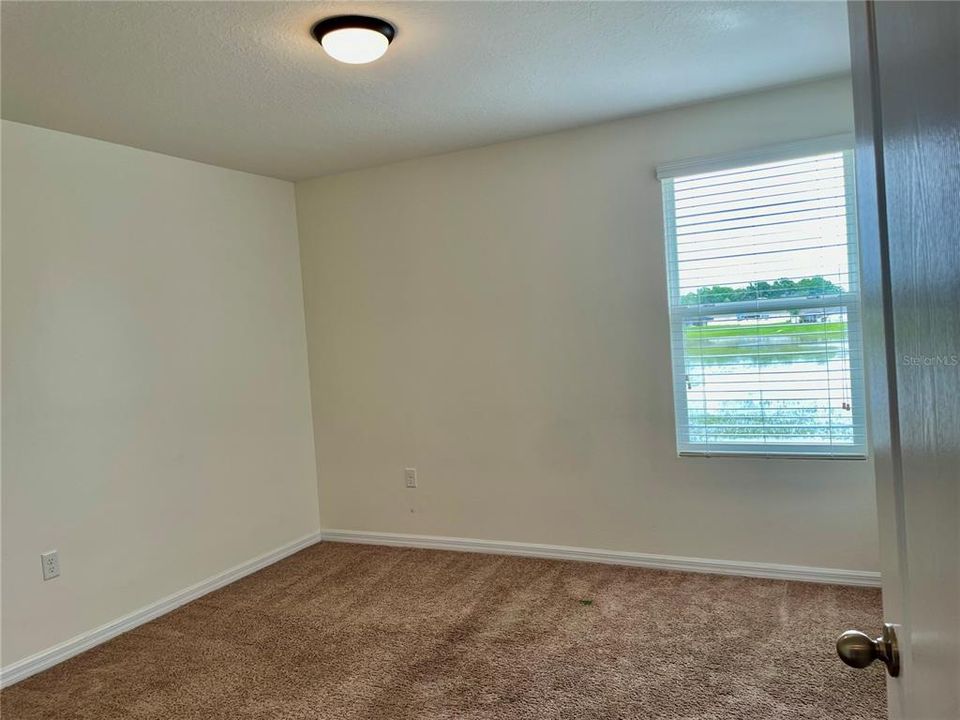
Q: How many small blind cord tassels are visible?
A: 4